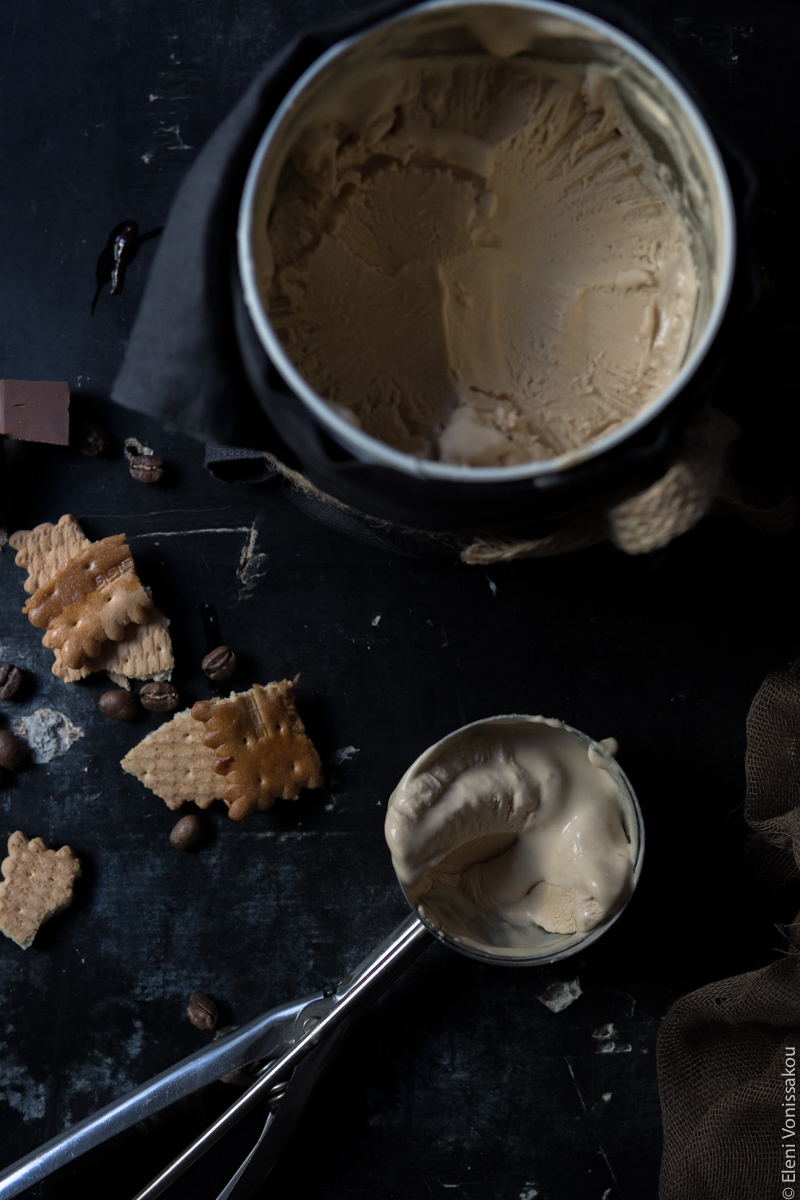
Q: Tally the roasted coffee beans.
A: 9